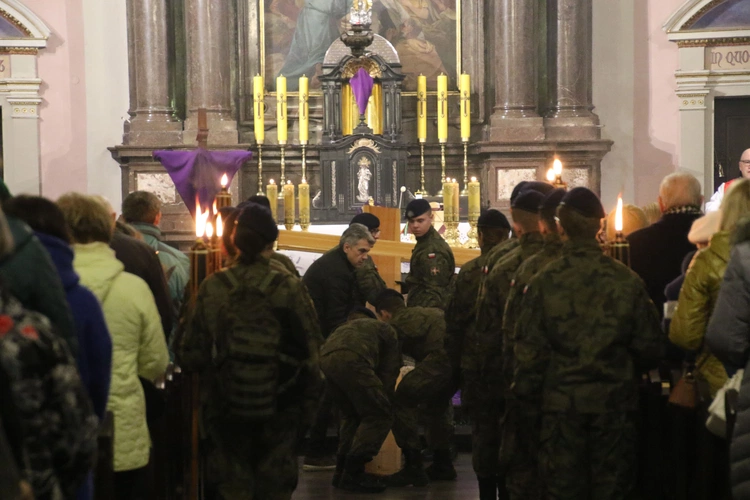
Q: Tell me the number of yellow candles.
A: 12